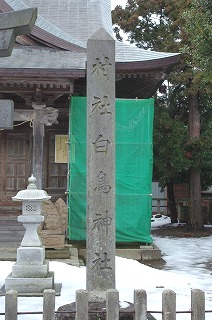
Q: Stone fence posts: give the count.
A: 7